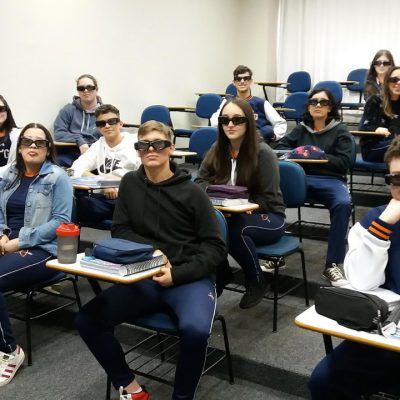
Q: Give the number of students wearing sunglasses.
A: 11